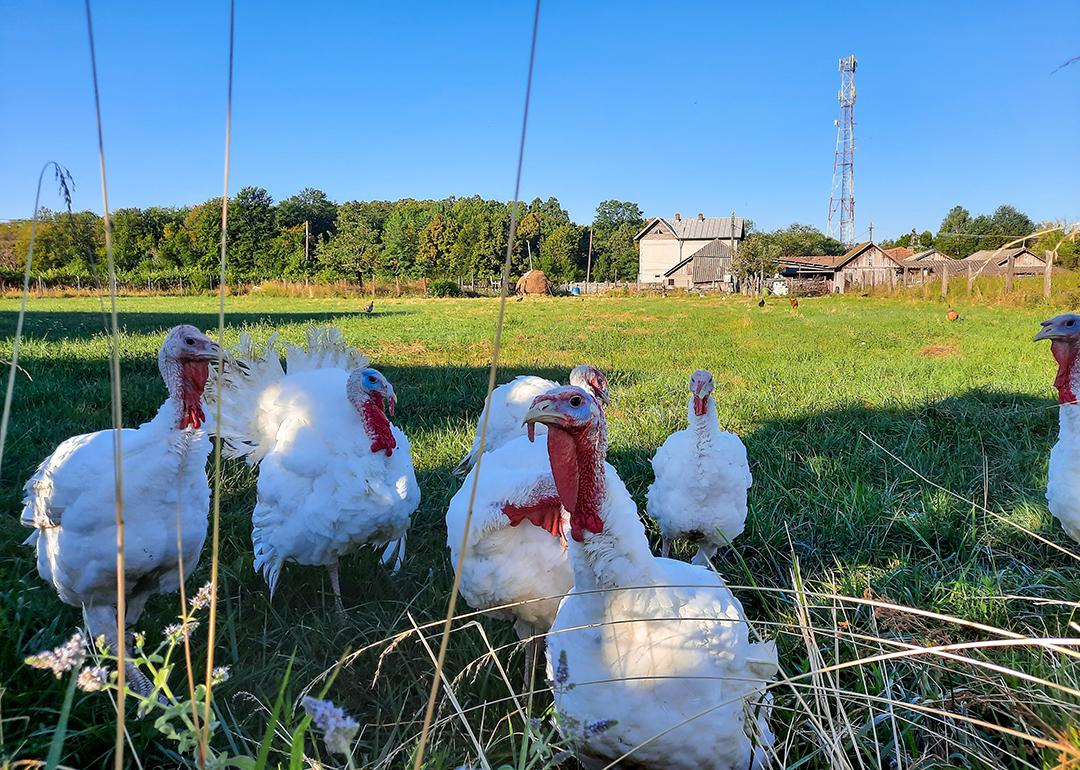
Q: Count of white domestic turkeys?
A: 7